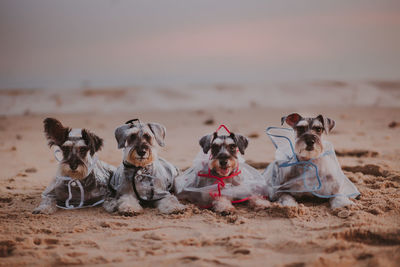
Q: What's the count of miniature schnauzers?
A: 4